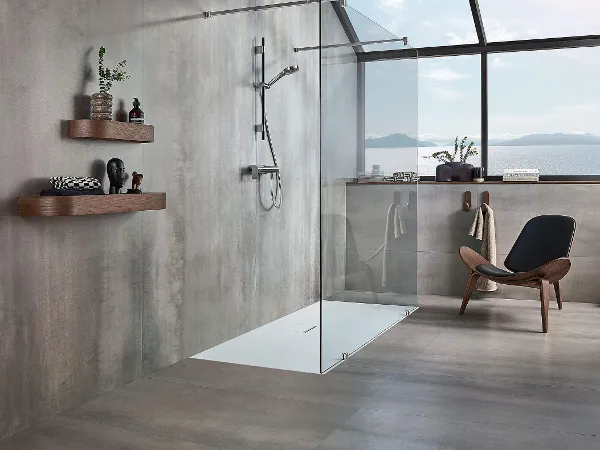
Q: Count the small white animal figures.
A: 0